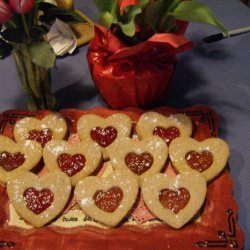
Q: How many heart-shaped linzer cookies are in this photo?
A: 10